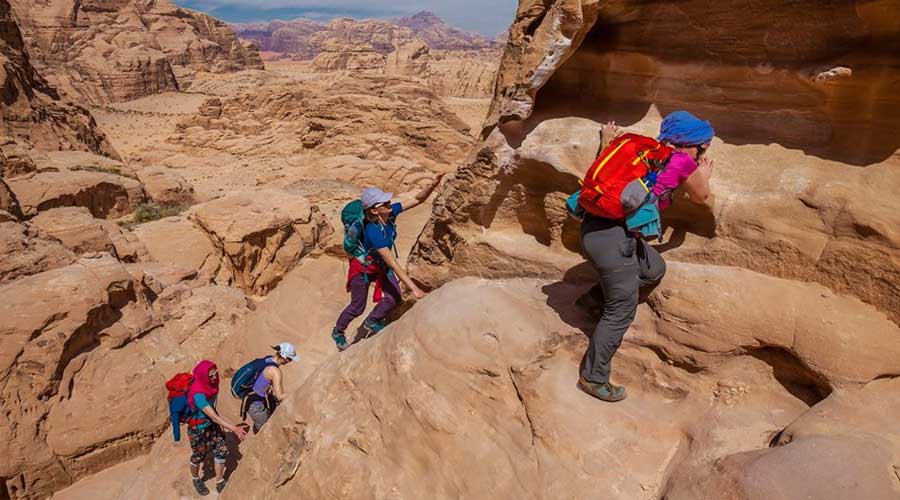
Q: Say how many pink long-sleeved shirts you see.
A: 0